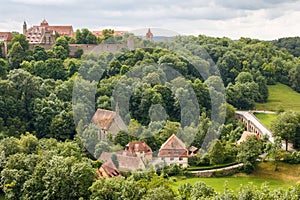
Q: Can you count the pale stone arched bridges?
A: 1